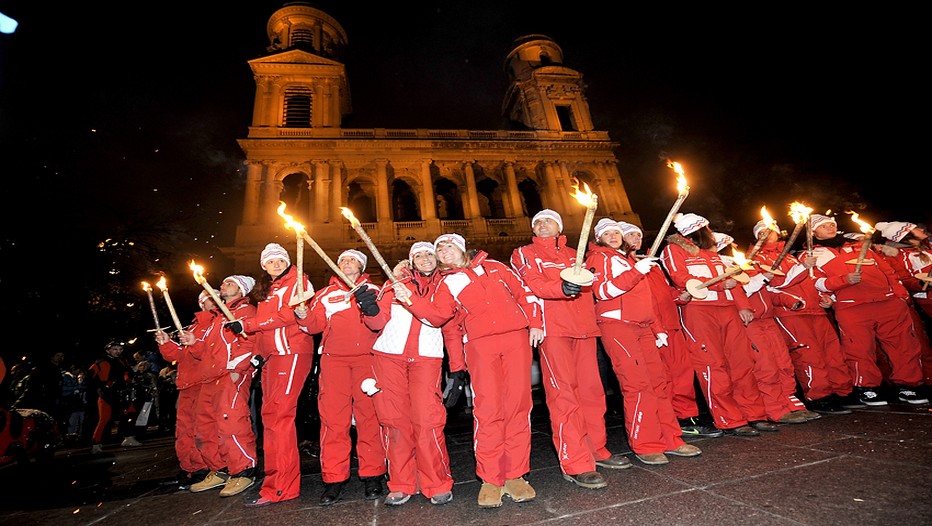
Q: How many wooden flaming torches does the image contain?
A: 13